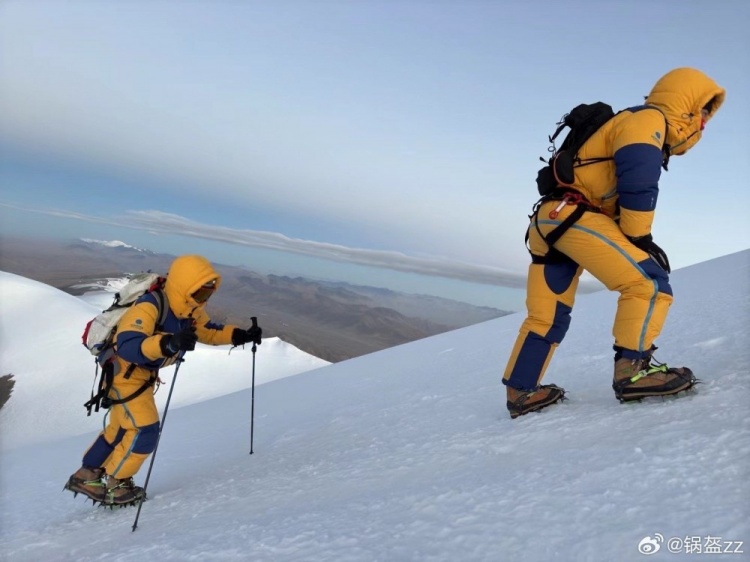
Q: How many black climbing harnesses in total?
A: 2